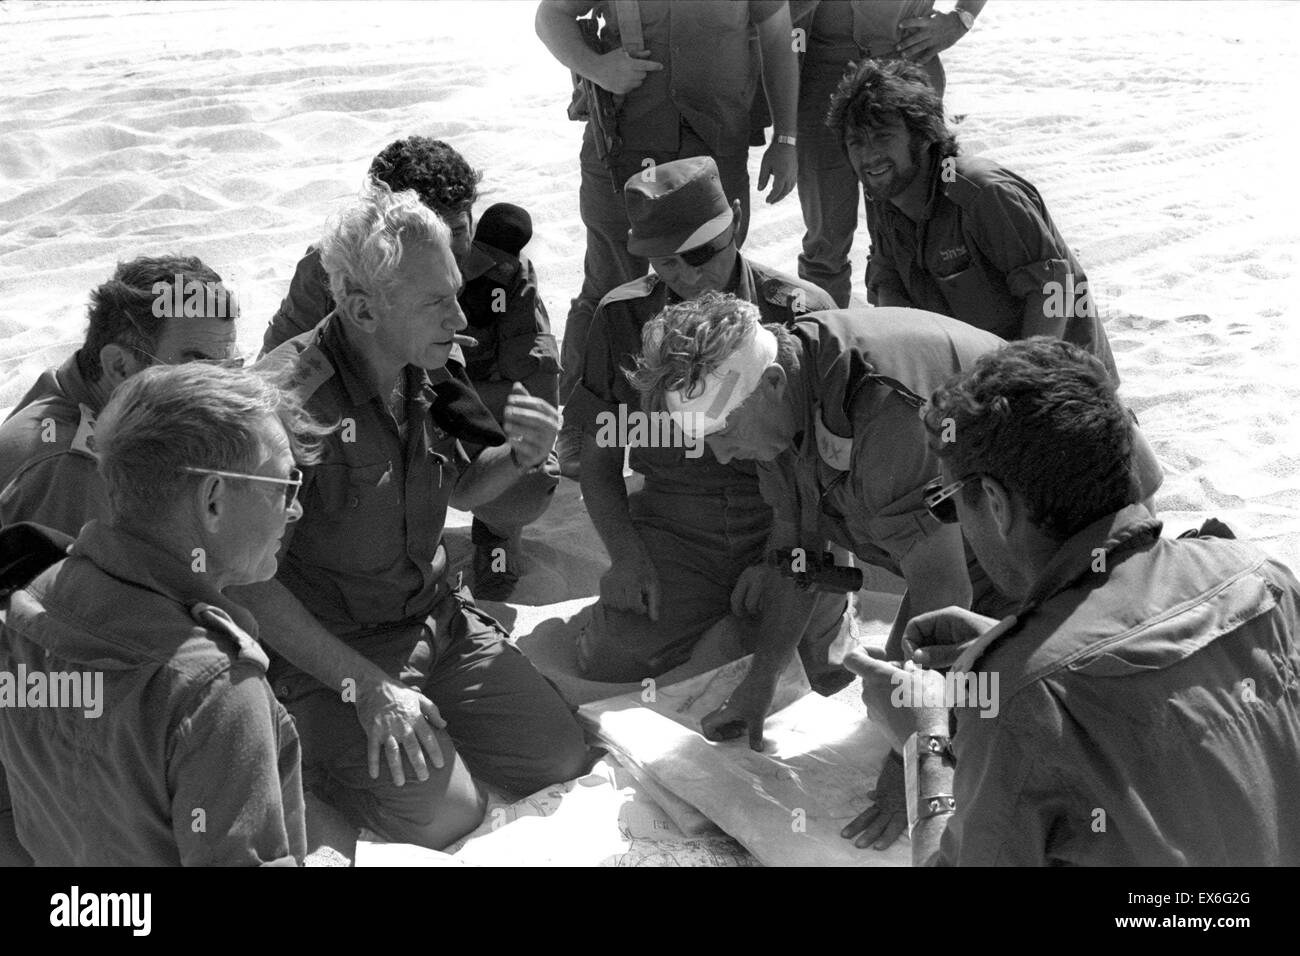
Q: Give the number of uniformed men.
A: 10